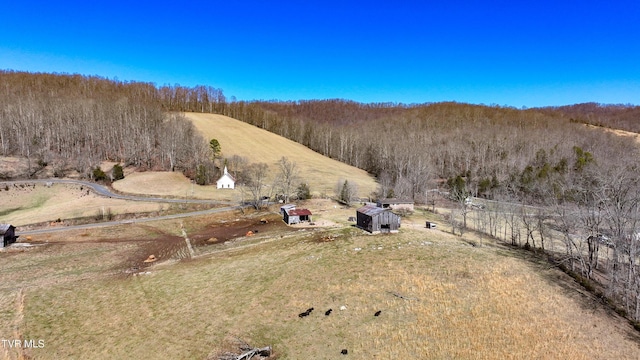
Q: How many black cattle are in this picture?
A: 5